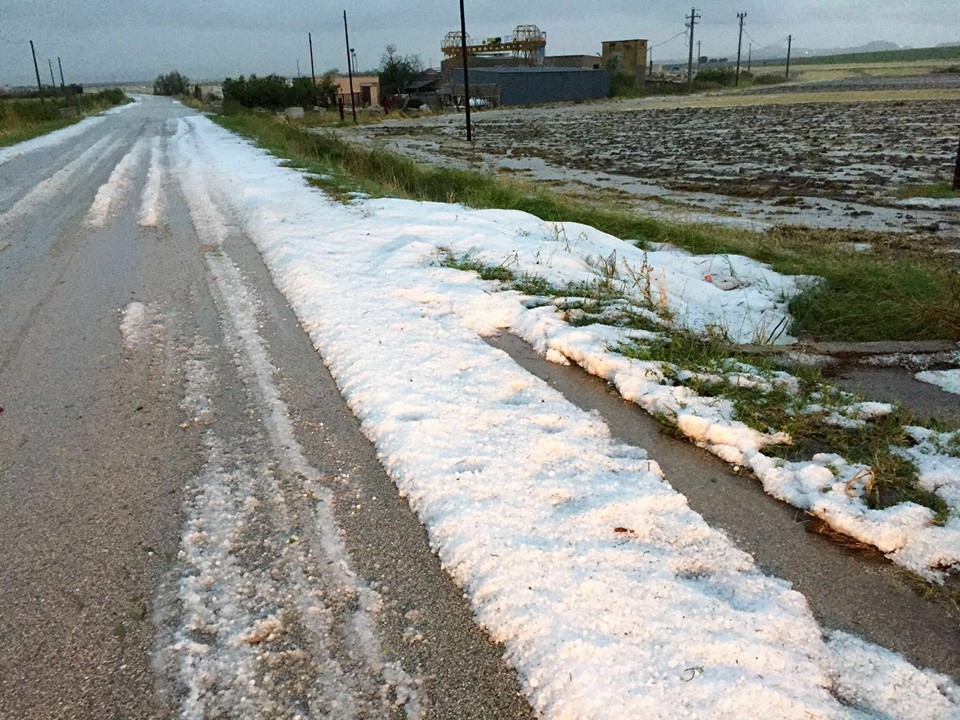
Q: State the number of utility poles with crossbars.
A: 2